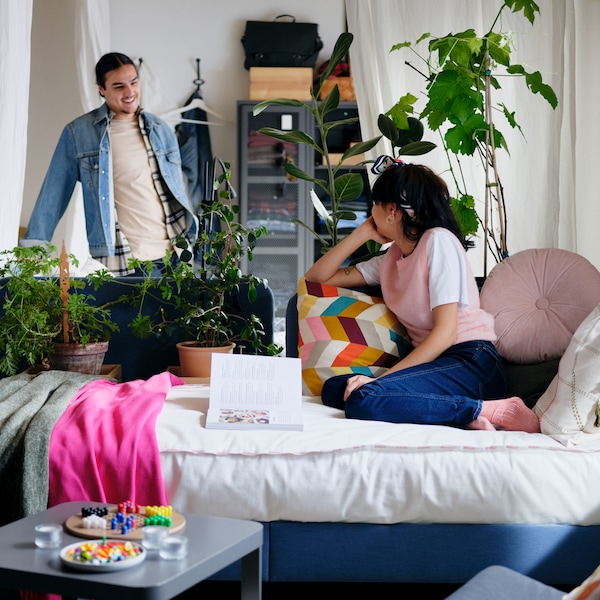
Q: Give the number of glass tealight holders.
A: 3